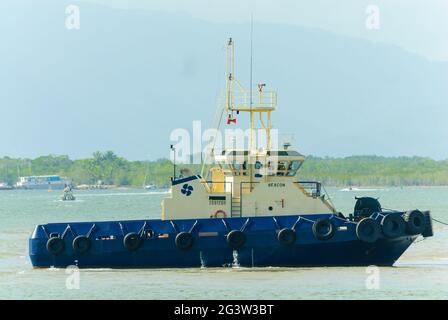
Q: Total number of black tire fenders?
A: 10